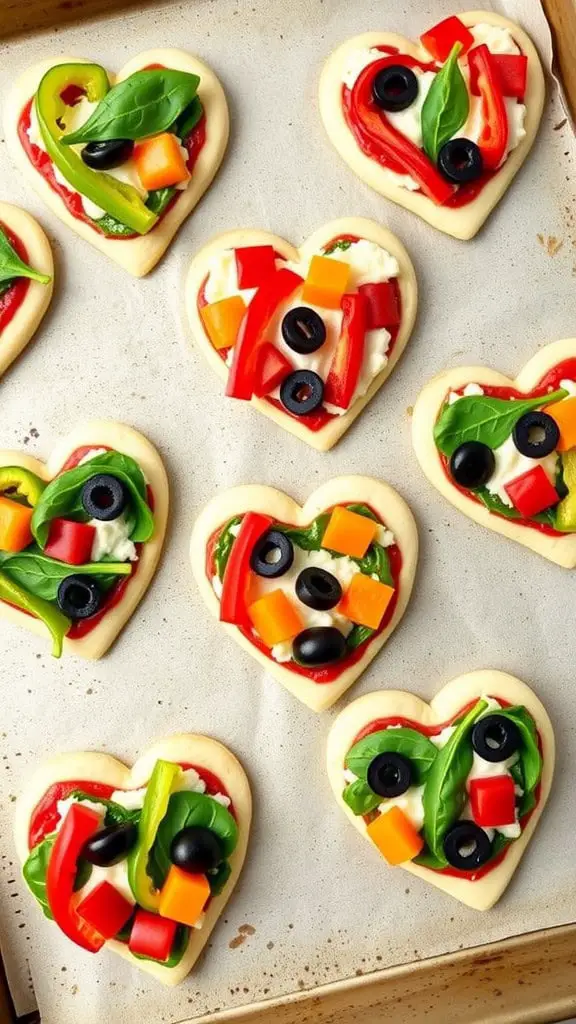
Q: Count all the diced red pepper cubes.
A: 10